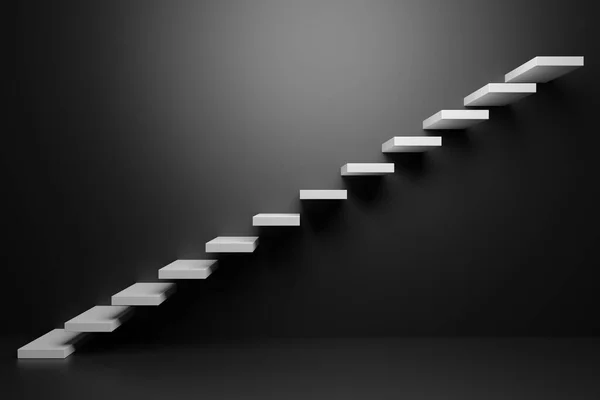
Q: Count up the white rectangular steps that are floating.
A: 12